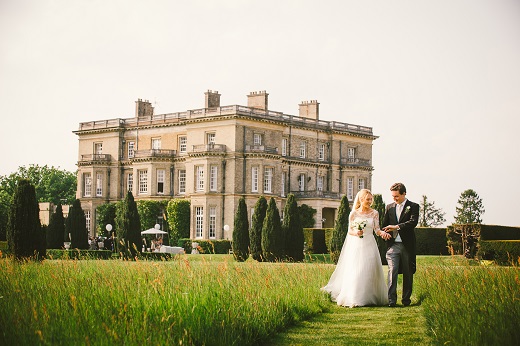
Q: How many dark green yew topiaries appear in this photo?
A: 10